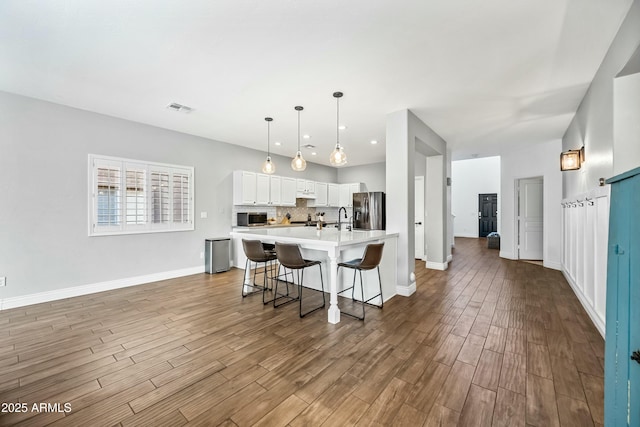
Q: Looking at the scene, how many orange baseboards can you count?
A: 0